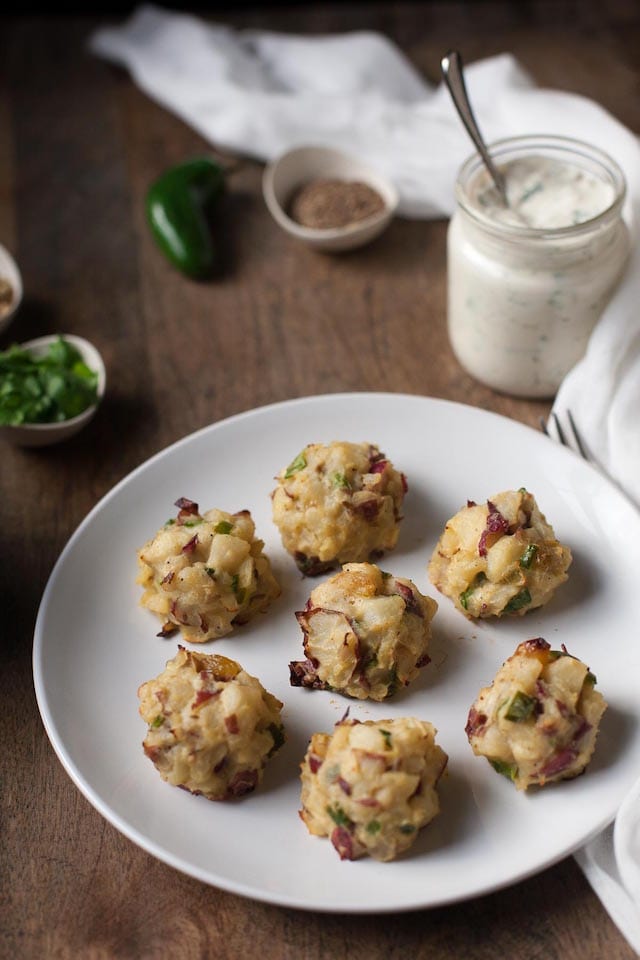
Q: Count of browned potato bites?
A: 7